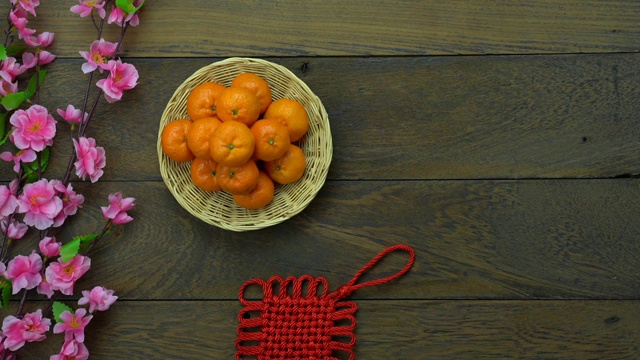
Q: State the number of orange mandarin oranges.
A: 12